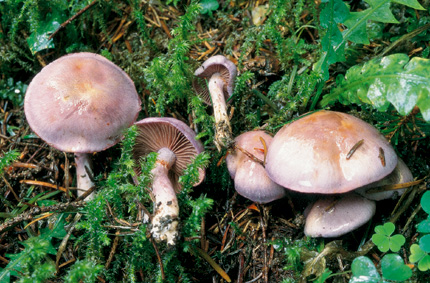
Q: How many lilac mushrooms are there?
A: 7